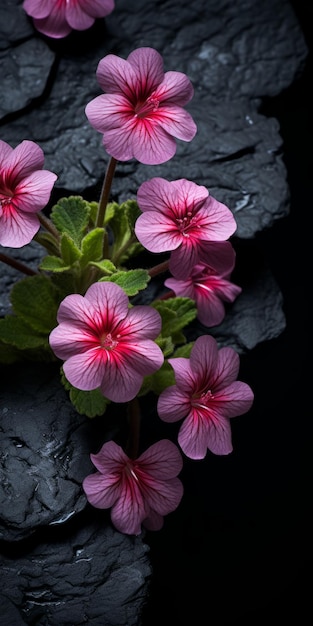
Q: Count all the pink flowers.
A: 8